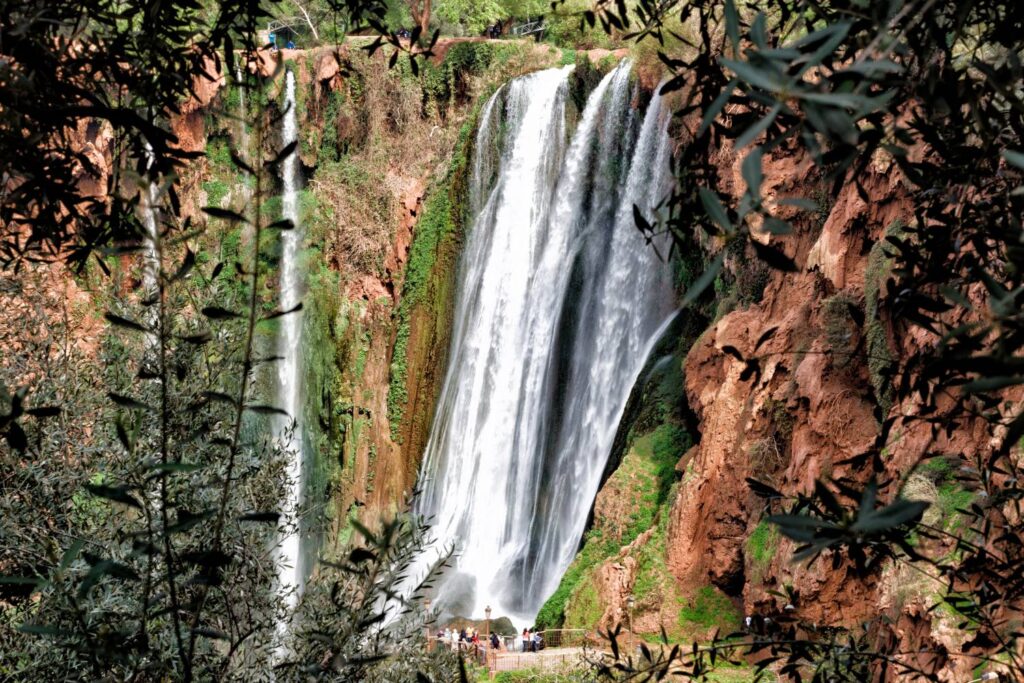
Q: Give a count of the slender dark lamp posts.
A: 3